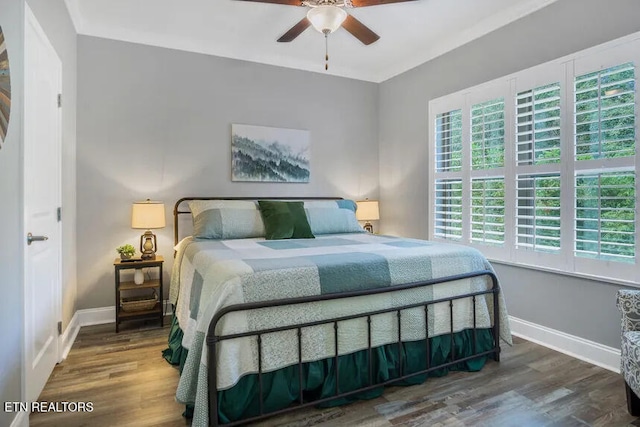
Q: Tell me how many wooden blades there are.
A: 4